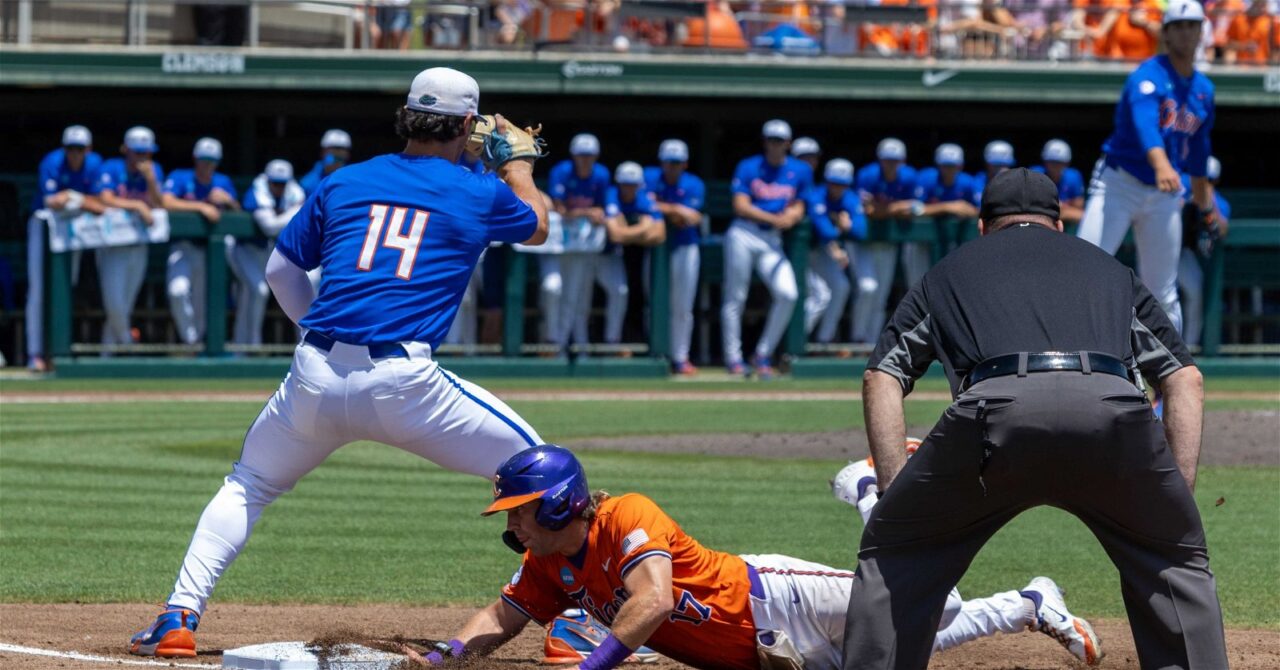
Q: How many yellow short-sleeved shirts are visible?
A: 0